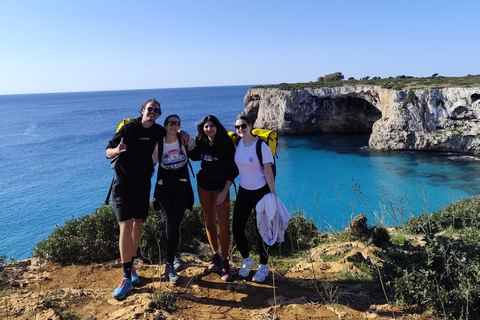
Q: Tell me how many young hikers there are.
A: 4